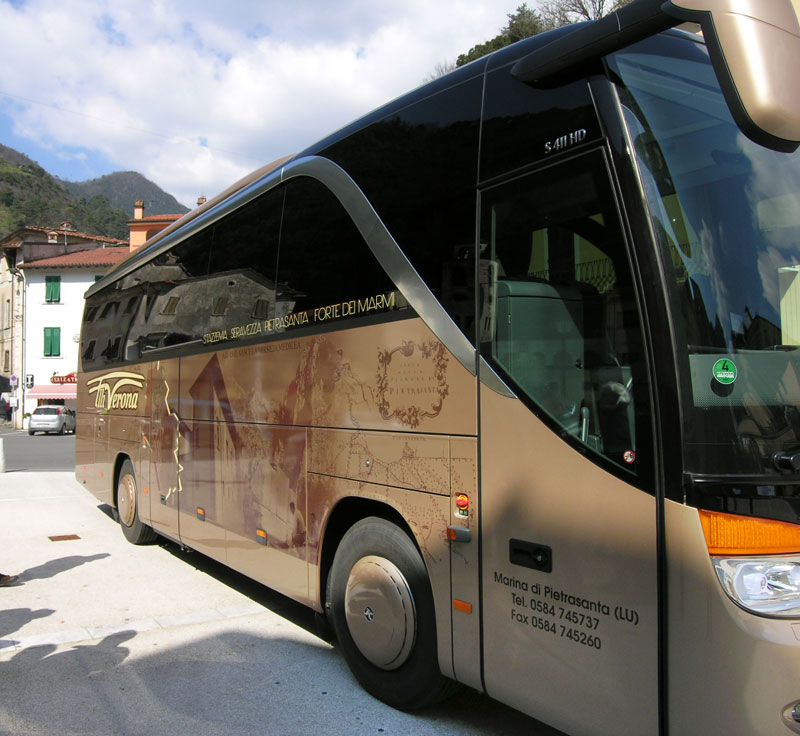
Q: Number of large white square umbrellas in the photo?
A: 0